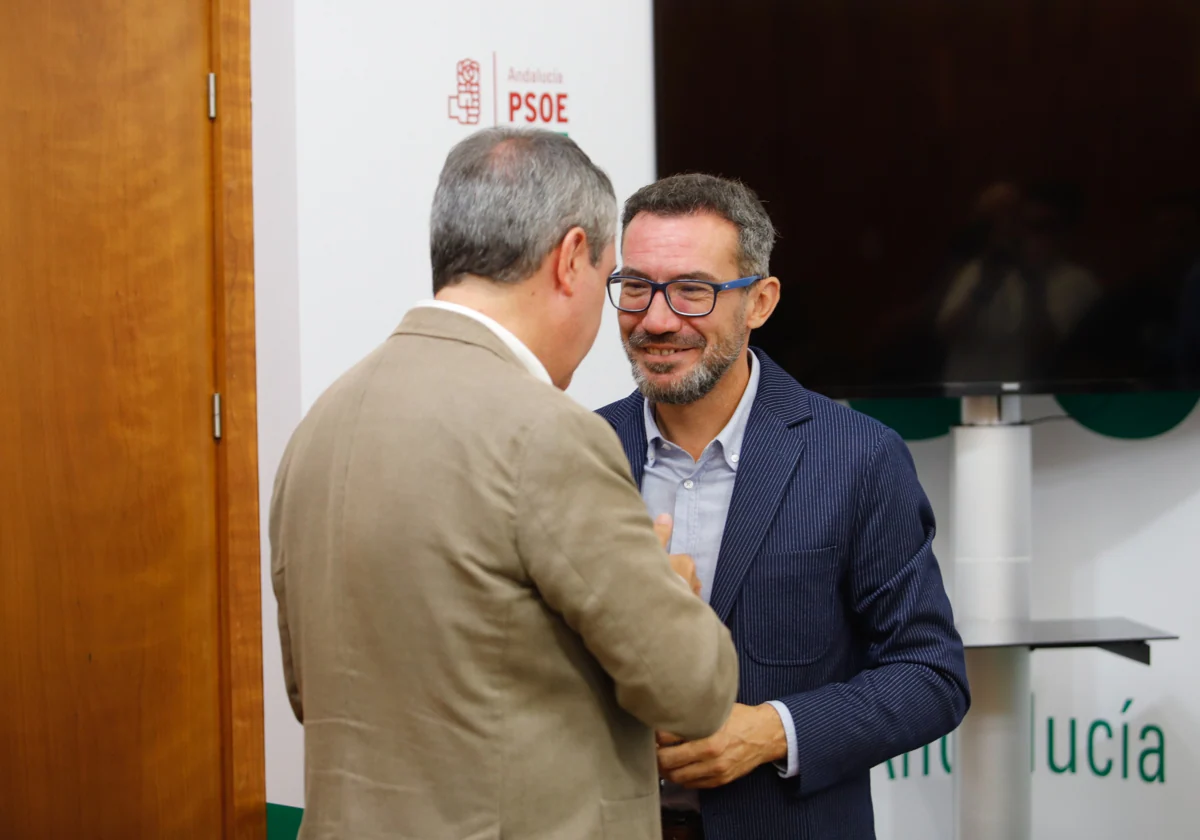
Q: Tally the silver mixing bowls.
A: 0